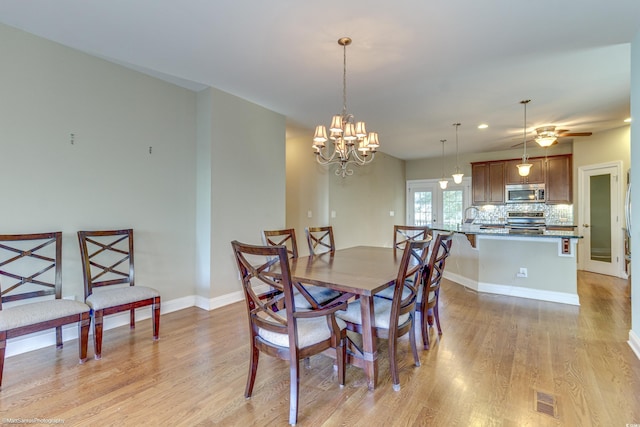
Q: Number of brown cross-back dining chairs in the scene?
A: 8